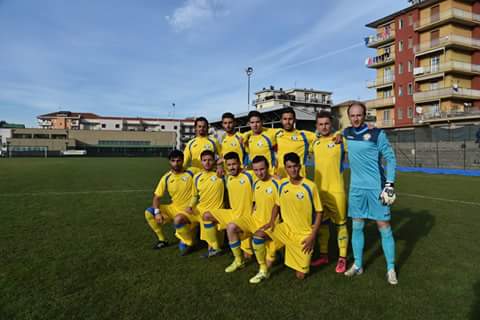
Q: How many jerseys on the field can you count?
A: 11